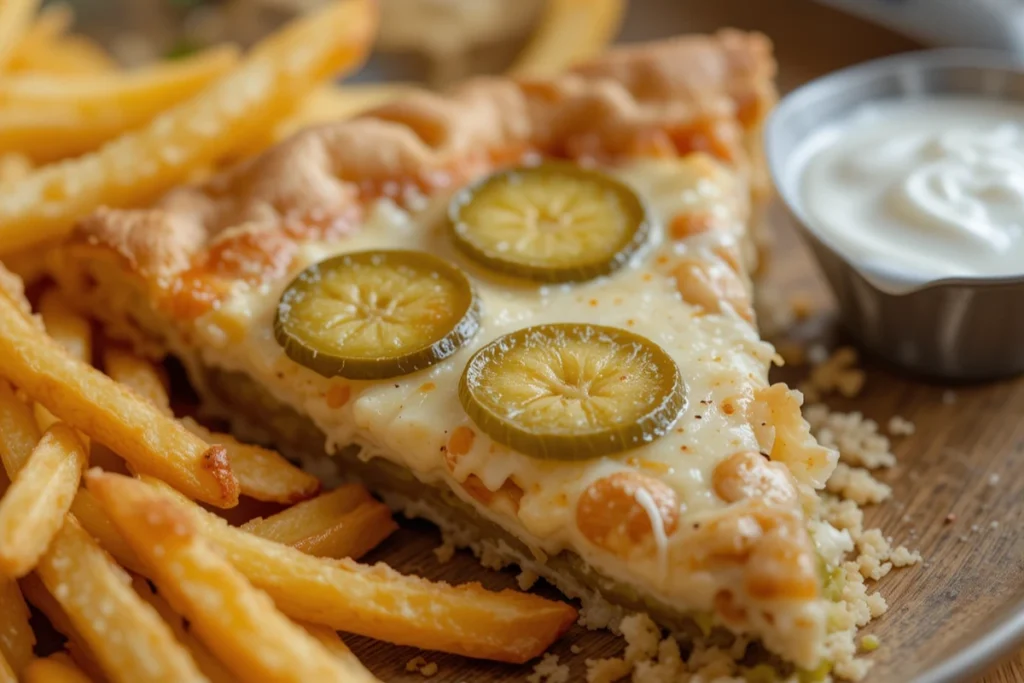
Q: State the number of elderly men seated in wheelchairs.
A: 0